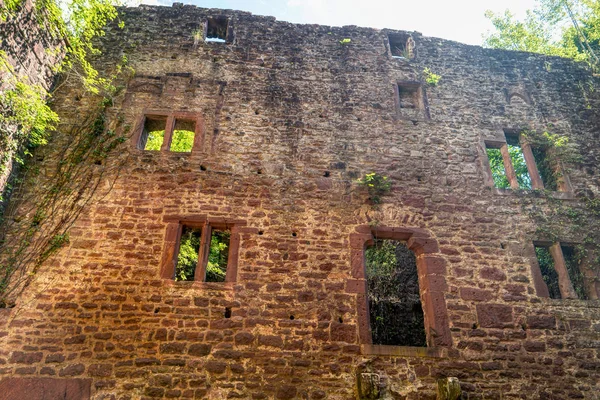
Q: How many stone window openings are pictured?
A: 8